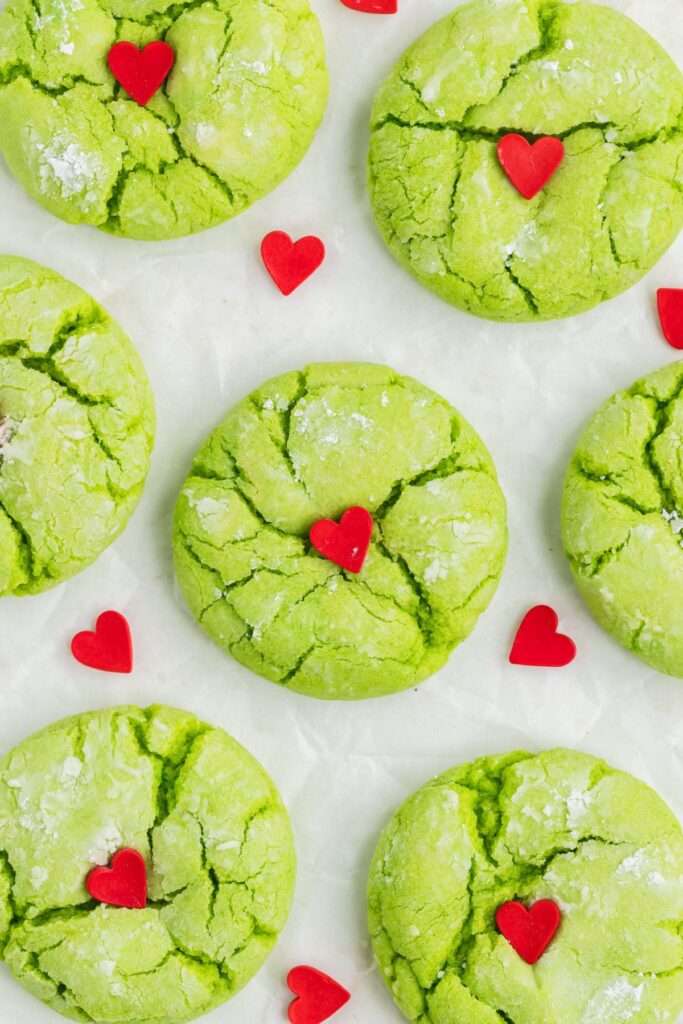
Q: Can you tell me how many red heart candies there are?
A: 11